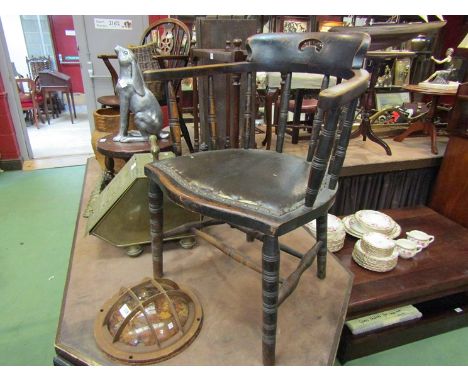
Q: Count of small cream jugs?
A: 2